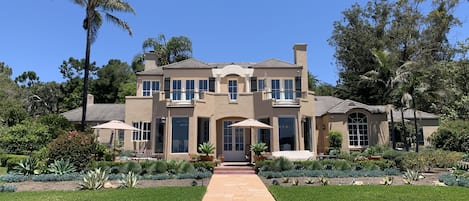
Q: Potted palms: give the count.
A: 2